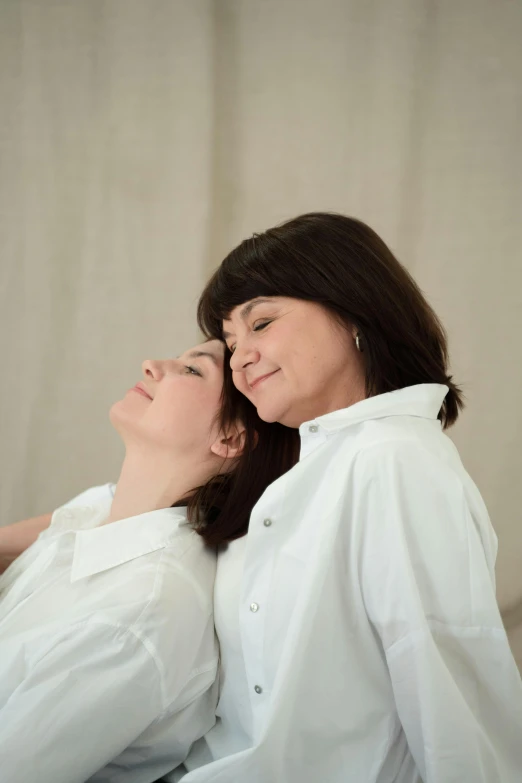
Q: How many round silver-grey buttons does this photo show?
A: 4